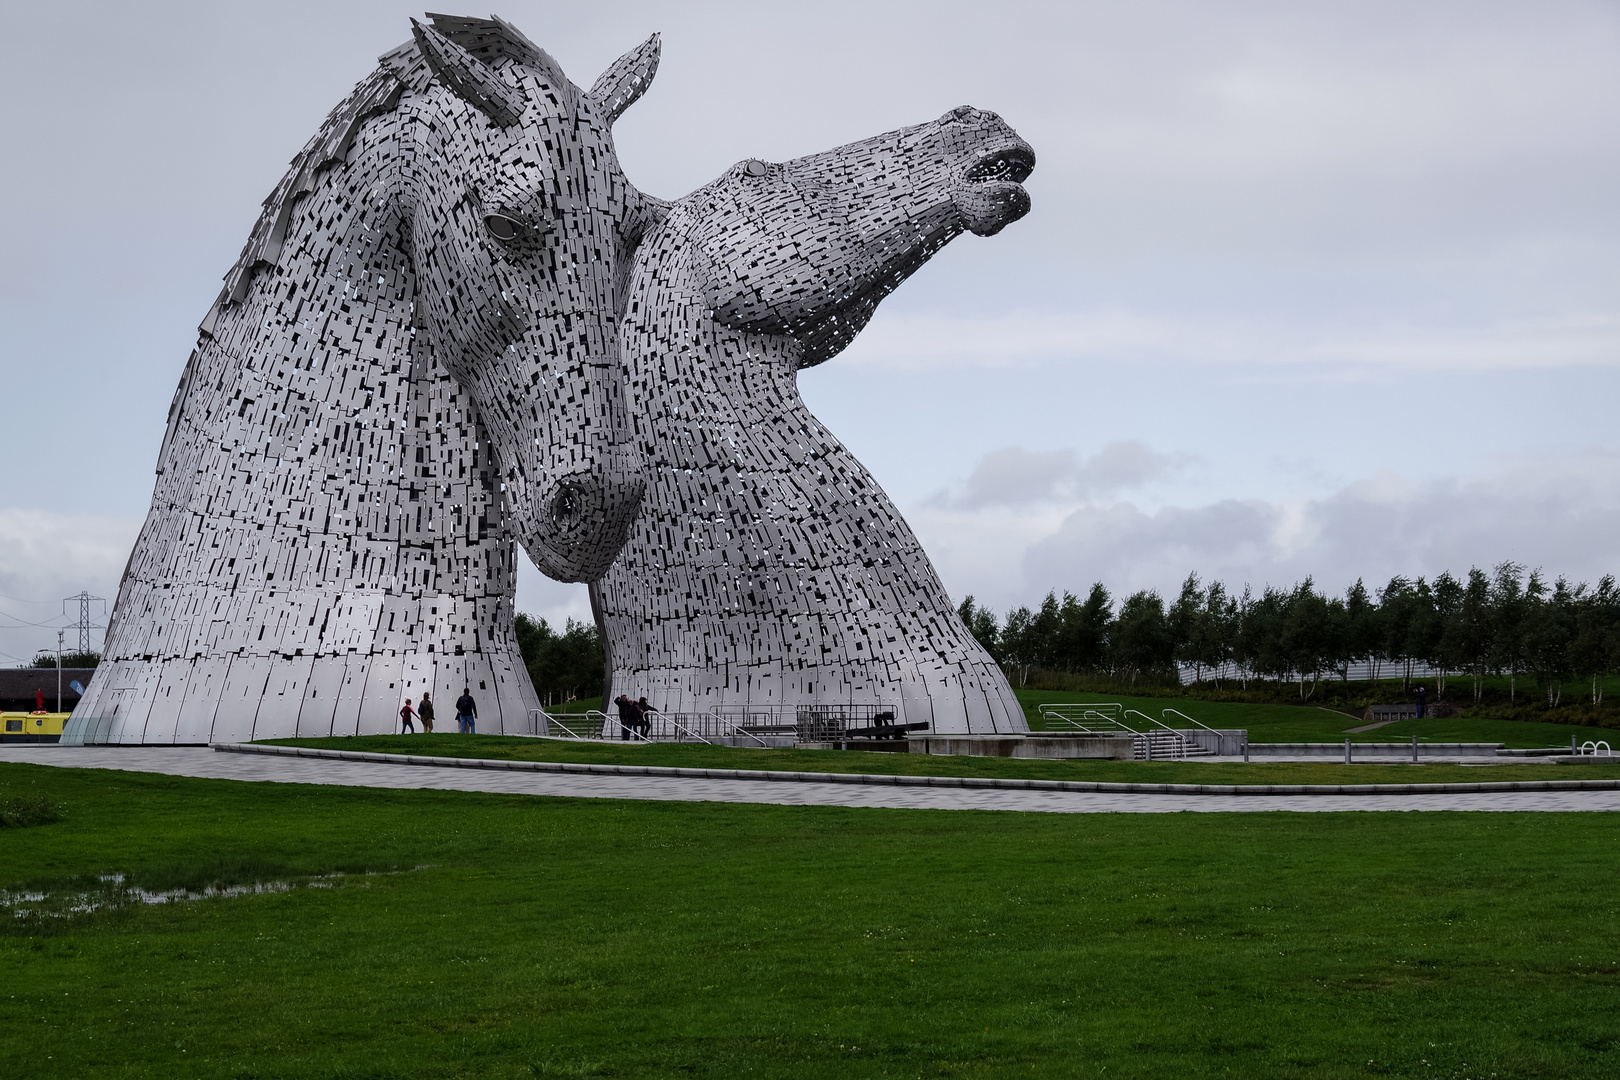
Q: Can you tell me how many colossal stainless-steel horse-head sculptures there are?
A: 2